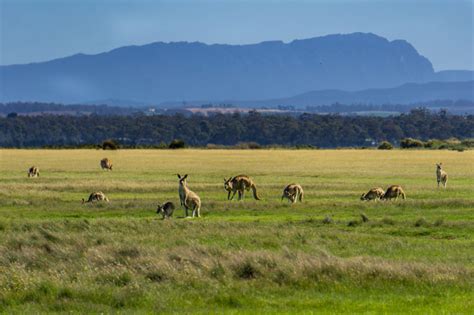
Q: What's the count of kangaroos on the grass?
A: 10